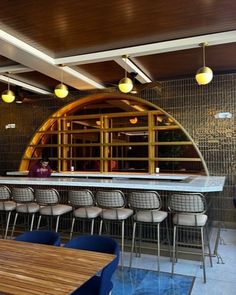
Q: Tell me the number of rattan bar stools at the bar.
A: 7